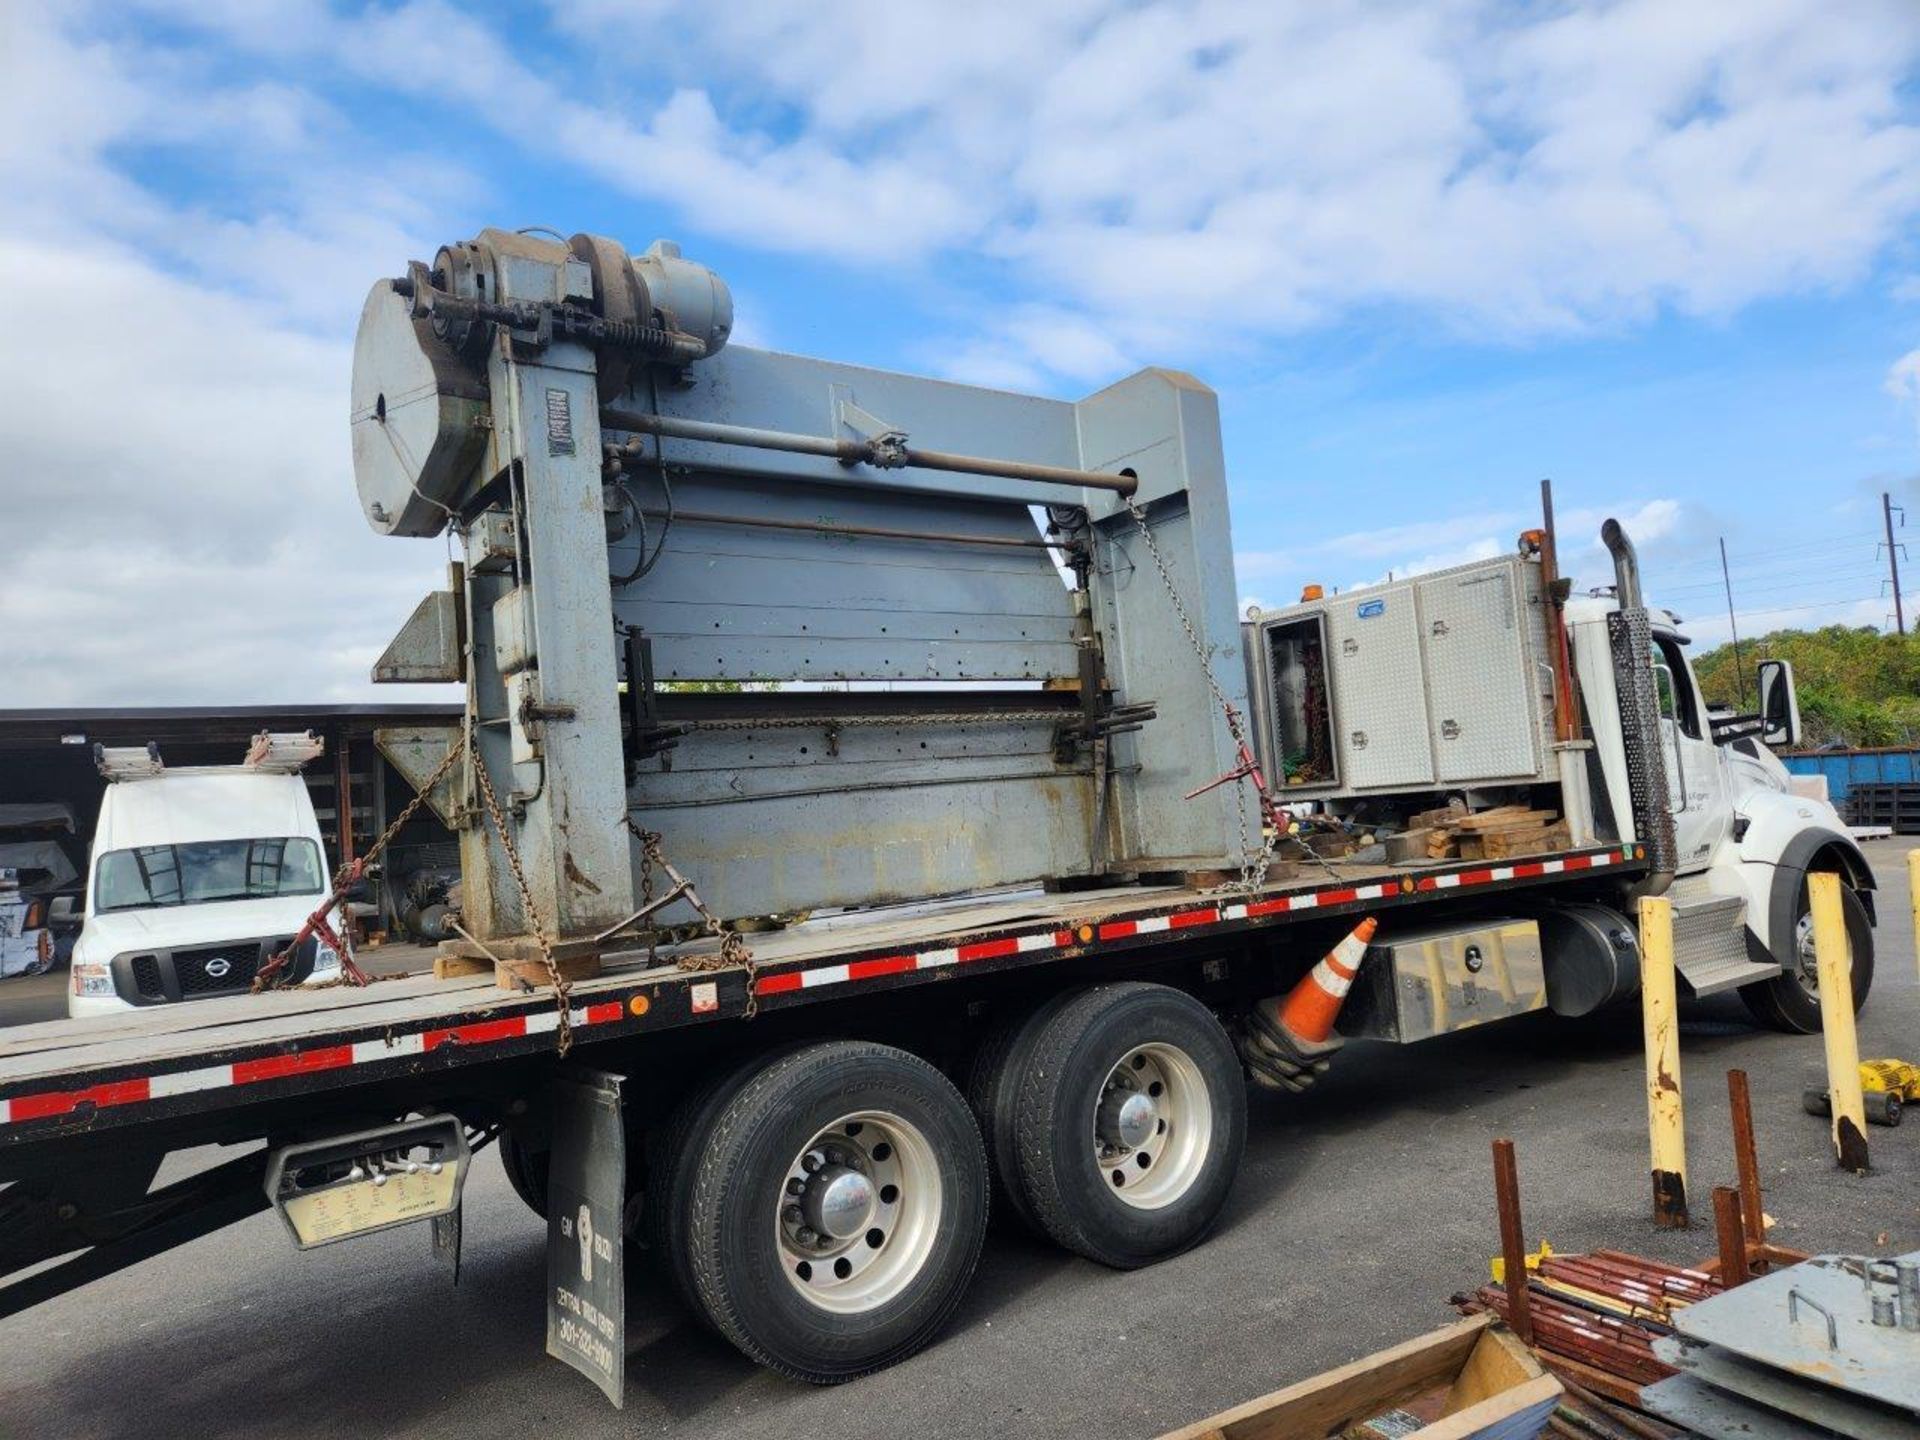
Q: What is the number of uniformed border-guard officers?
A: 0